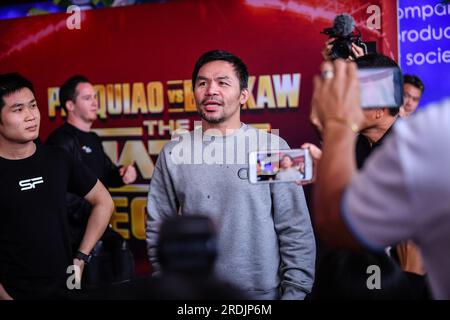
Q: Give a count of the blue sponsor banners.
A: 1